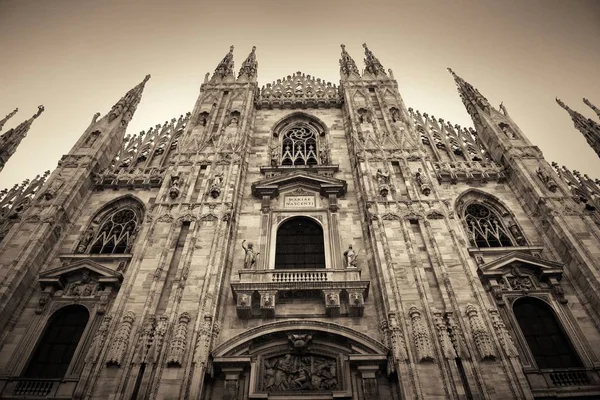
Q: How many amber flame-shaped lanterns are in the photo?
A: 0